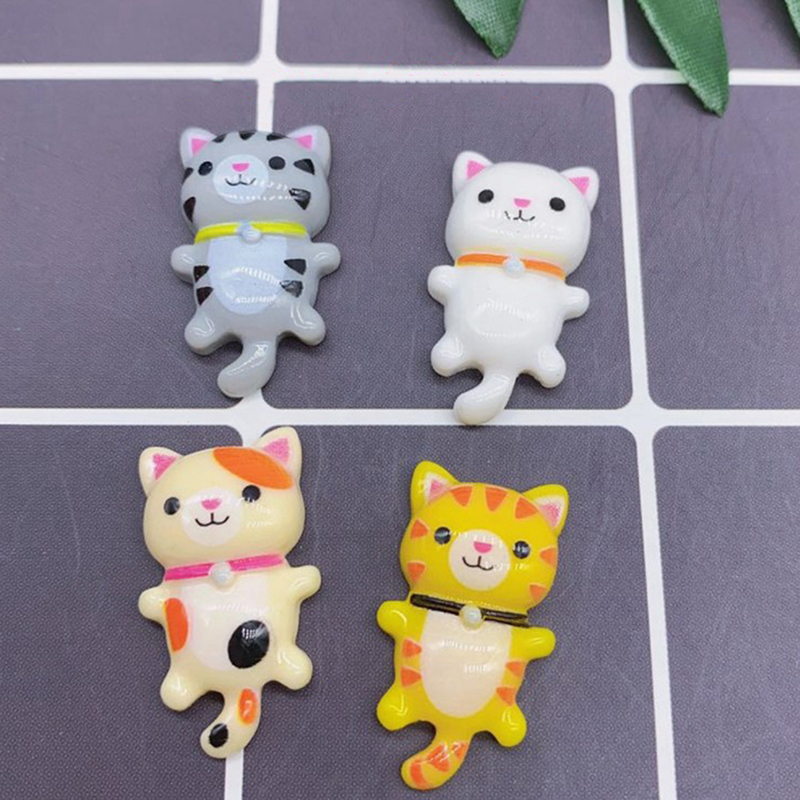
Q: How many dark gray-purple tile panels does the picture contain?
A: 9